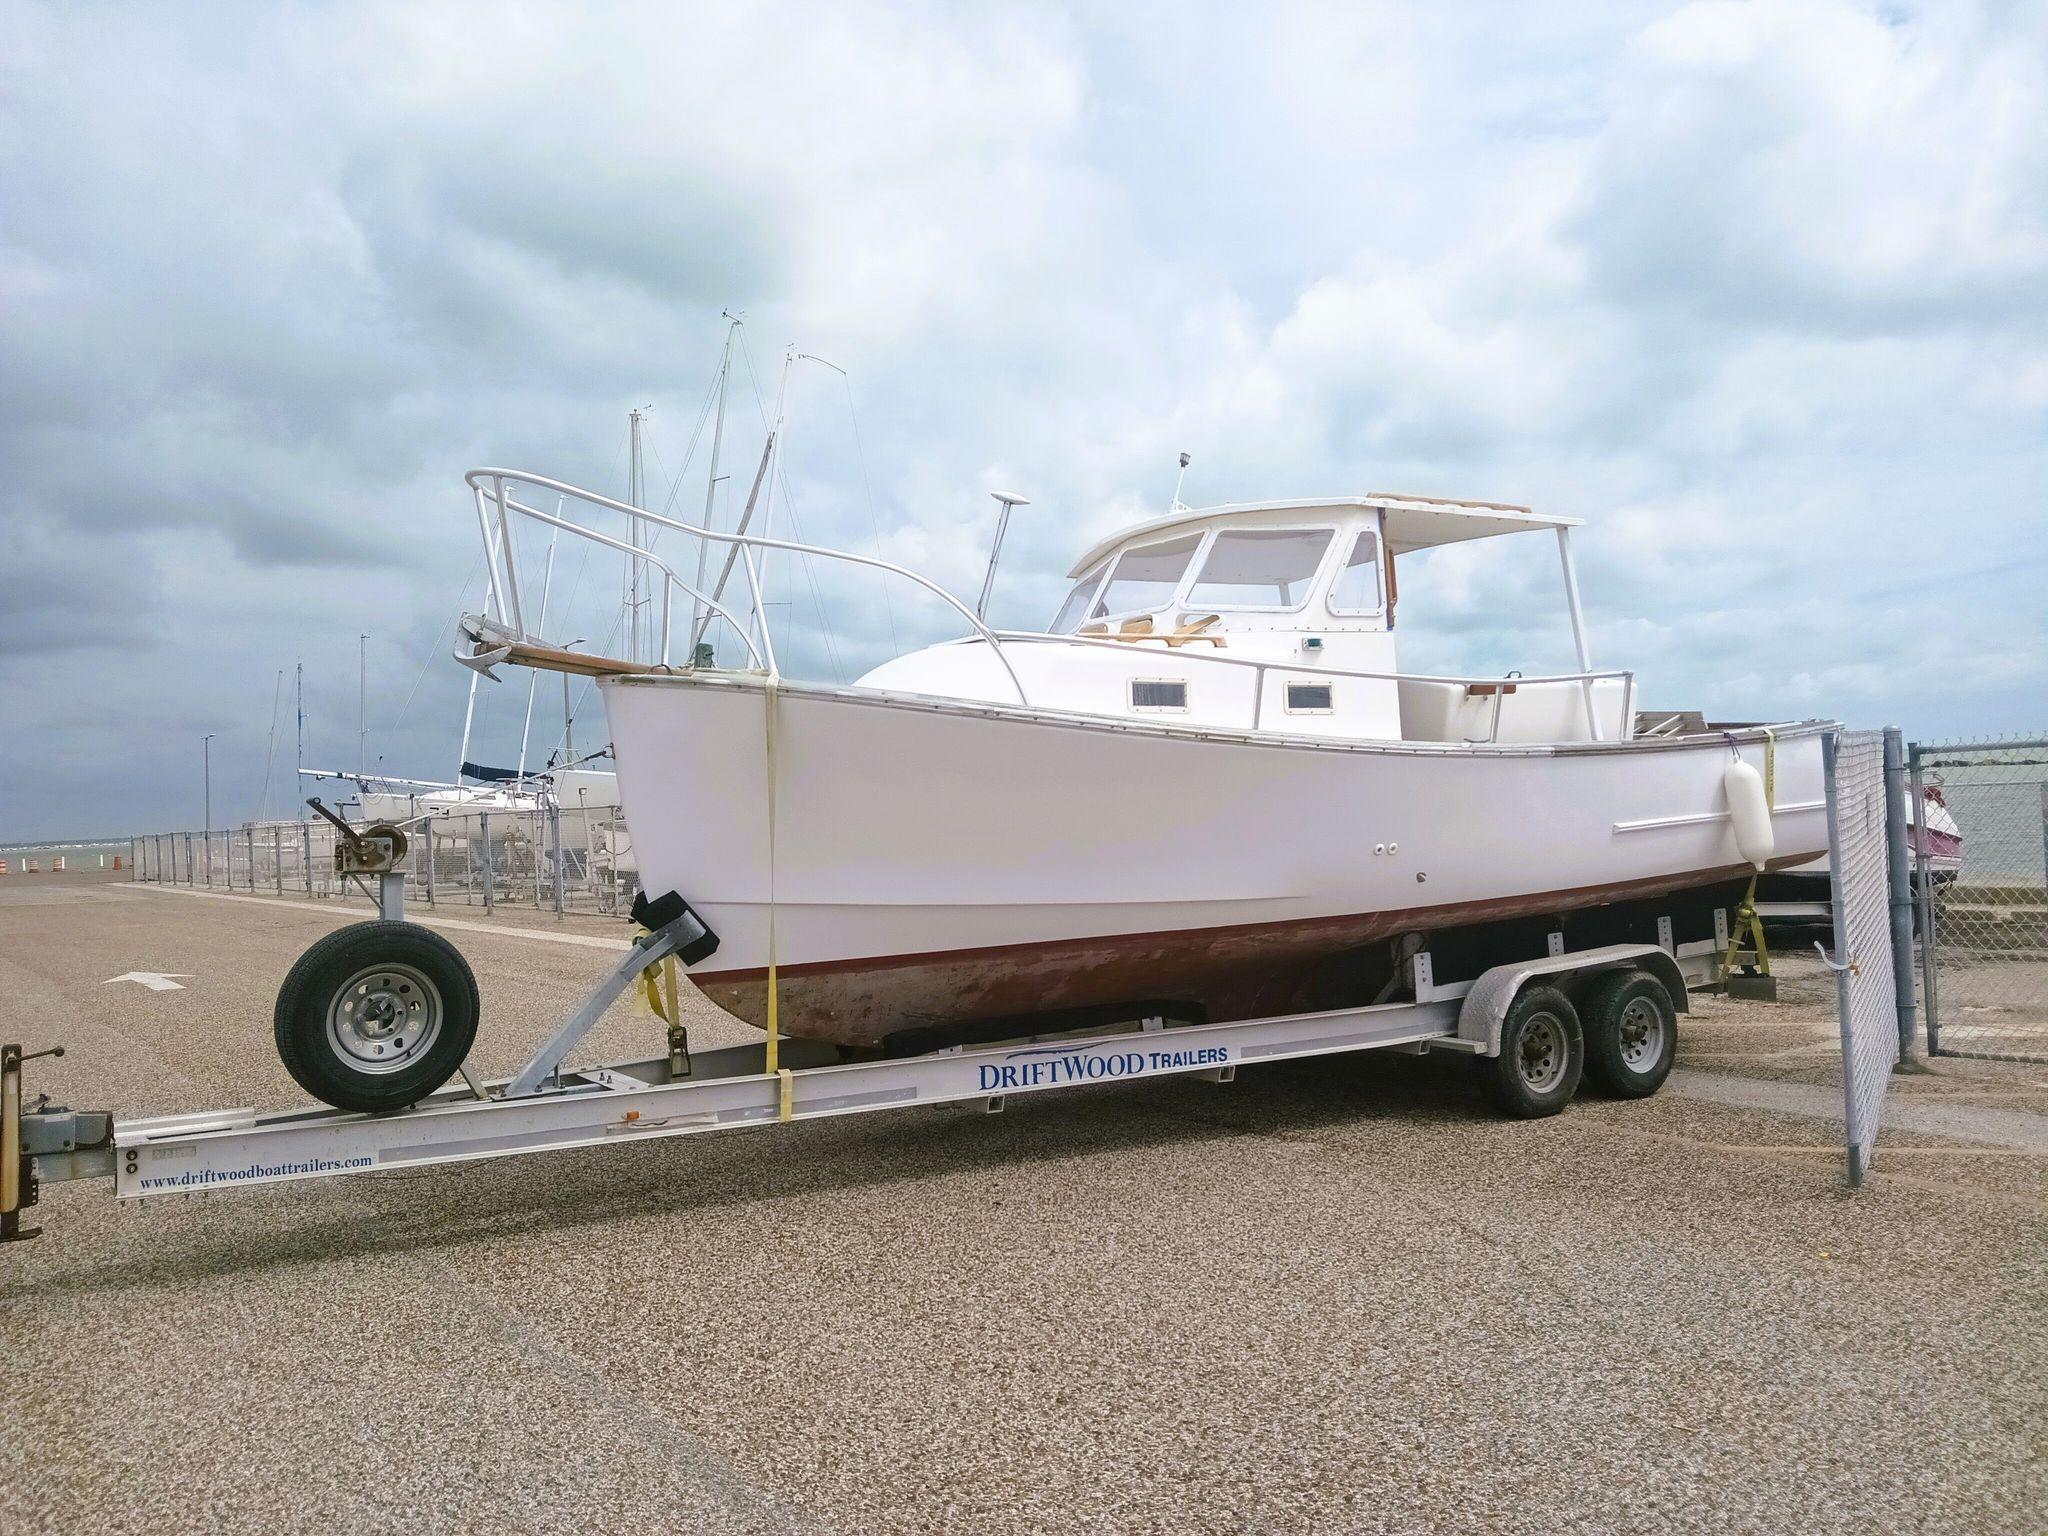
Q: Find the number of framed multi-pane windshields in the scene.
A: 1